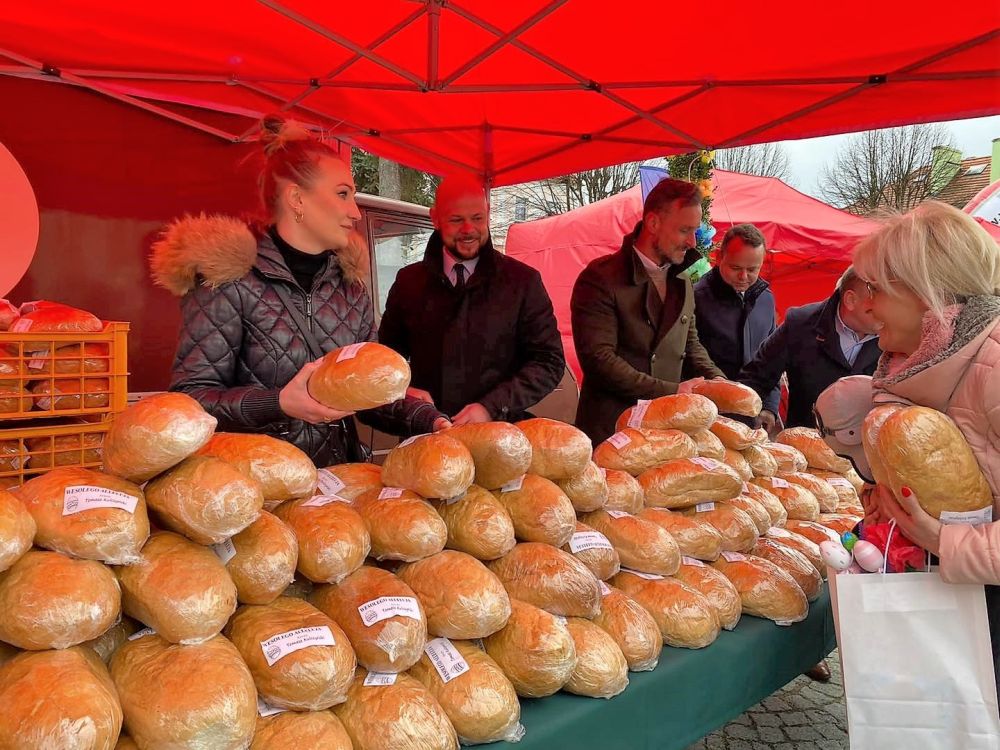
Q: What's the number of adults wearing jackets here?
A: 6